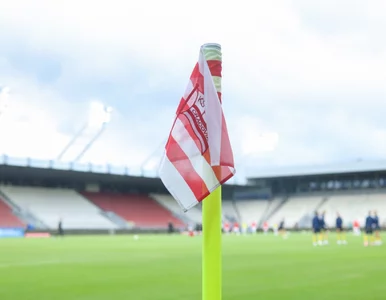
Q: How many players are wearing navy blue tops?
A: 5